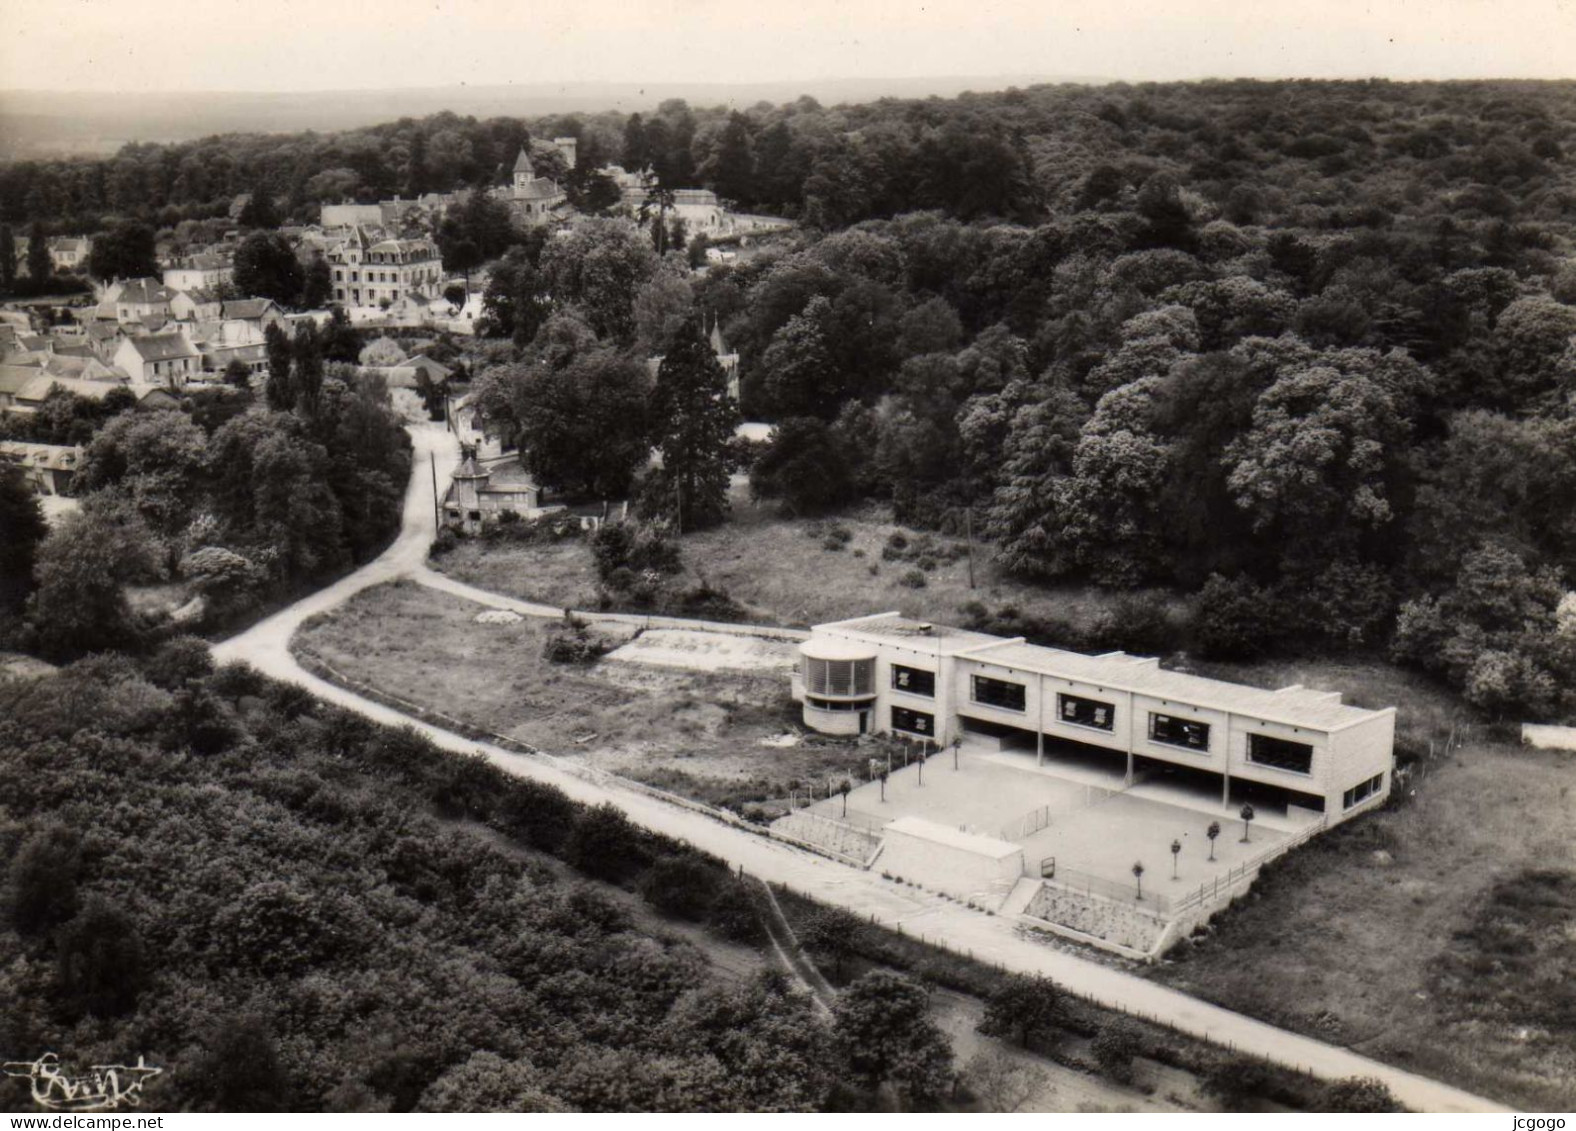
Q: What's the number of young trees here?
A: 8